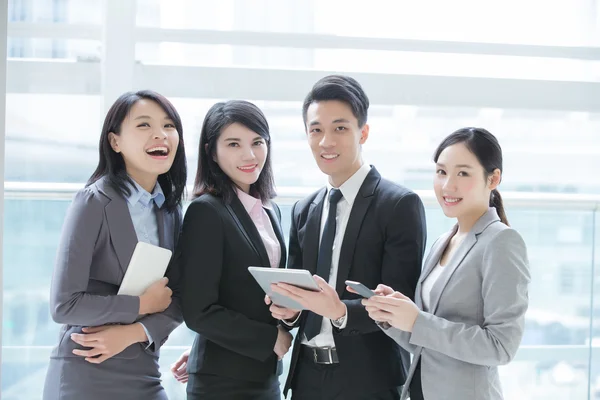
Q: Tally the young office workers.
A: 4